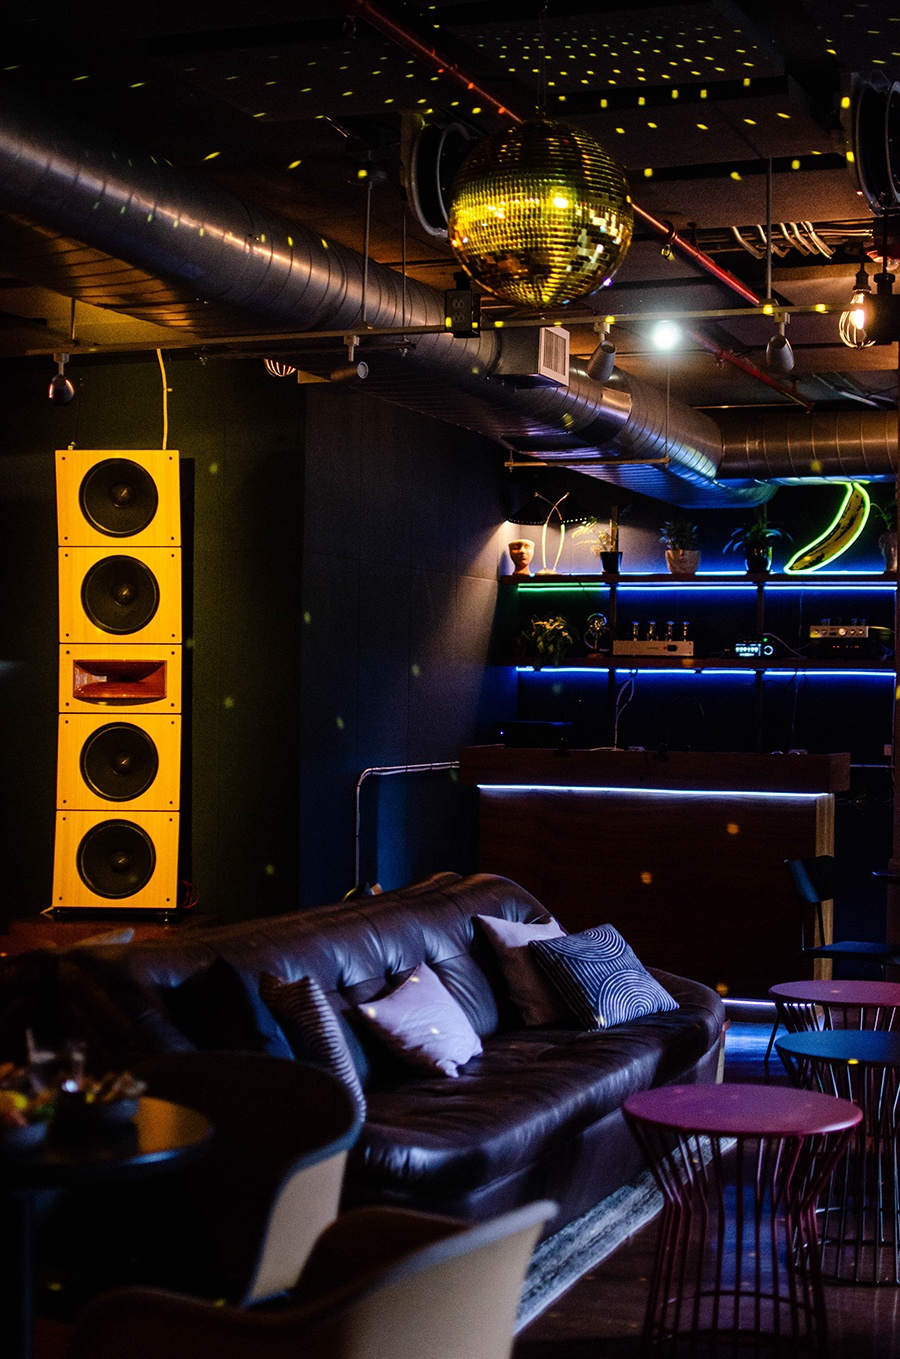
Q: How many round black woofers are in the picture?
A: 4